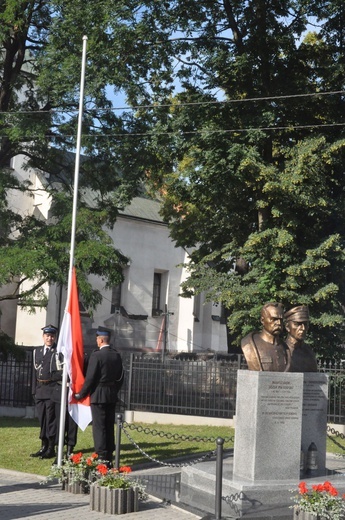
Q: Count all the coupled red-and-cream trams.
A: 0